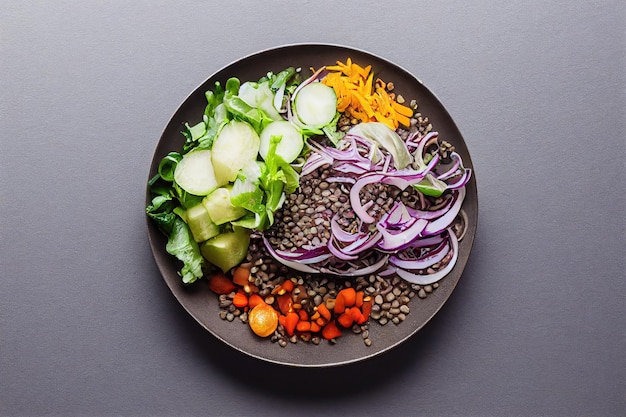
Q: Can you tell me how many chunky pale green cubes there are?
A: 3